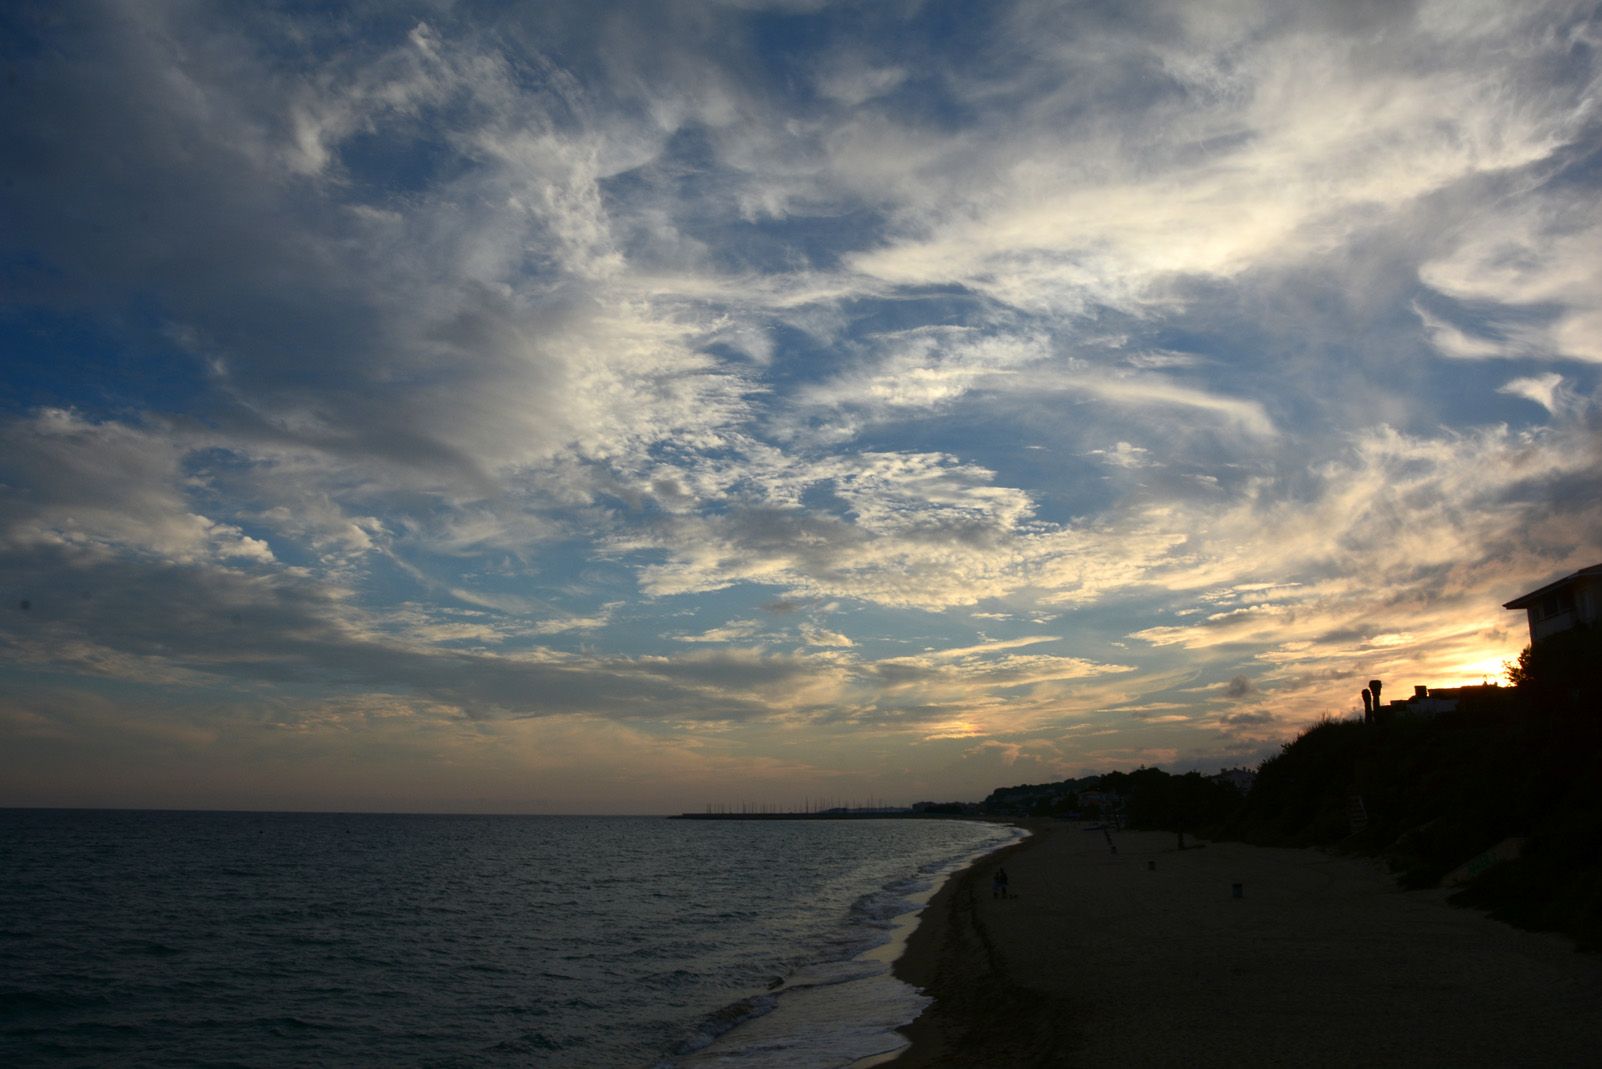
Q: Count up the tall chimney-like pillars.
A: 2